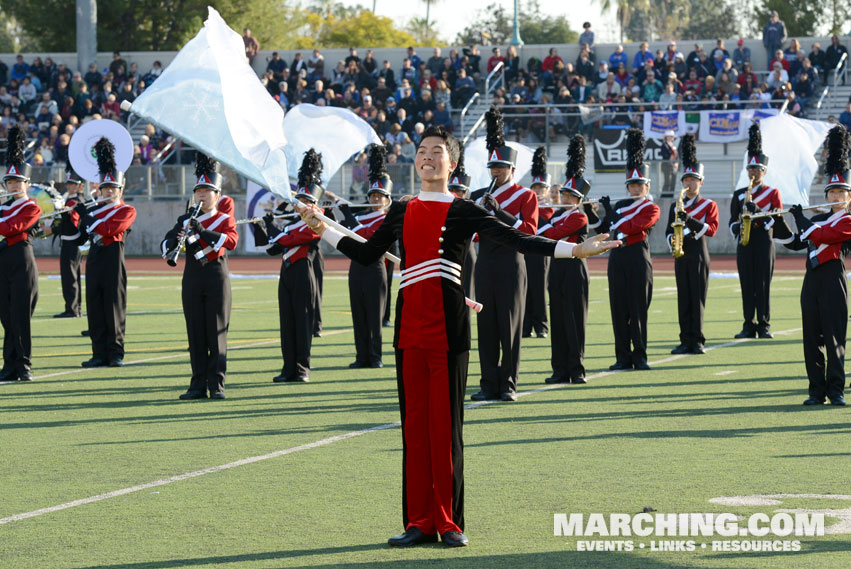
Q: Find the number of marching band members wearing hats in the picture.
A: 14